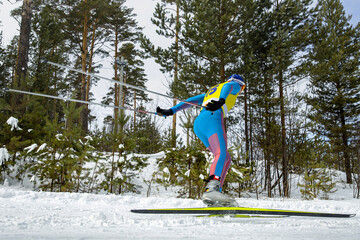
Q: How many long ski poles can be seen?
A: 2